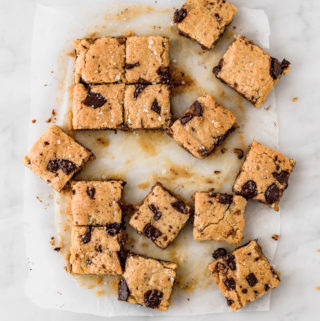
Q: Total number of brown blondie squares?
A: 15